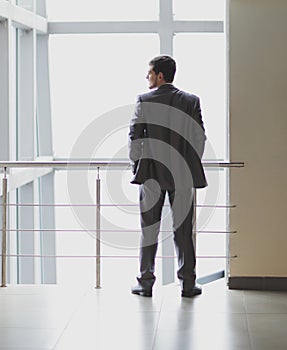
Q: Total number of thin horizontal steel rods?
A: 3